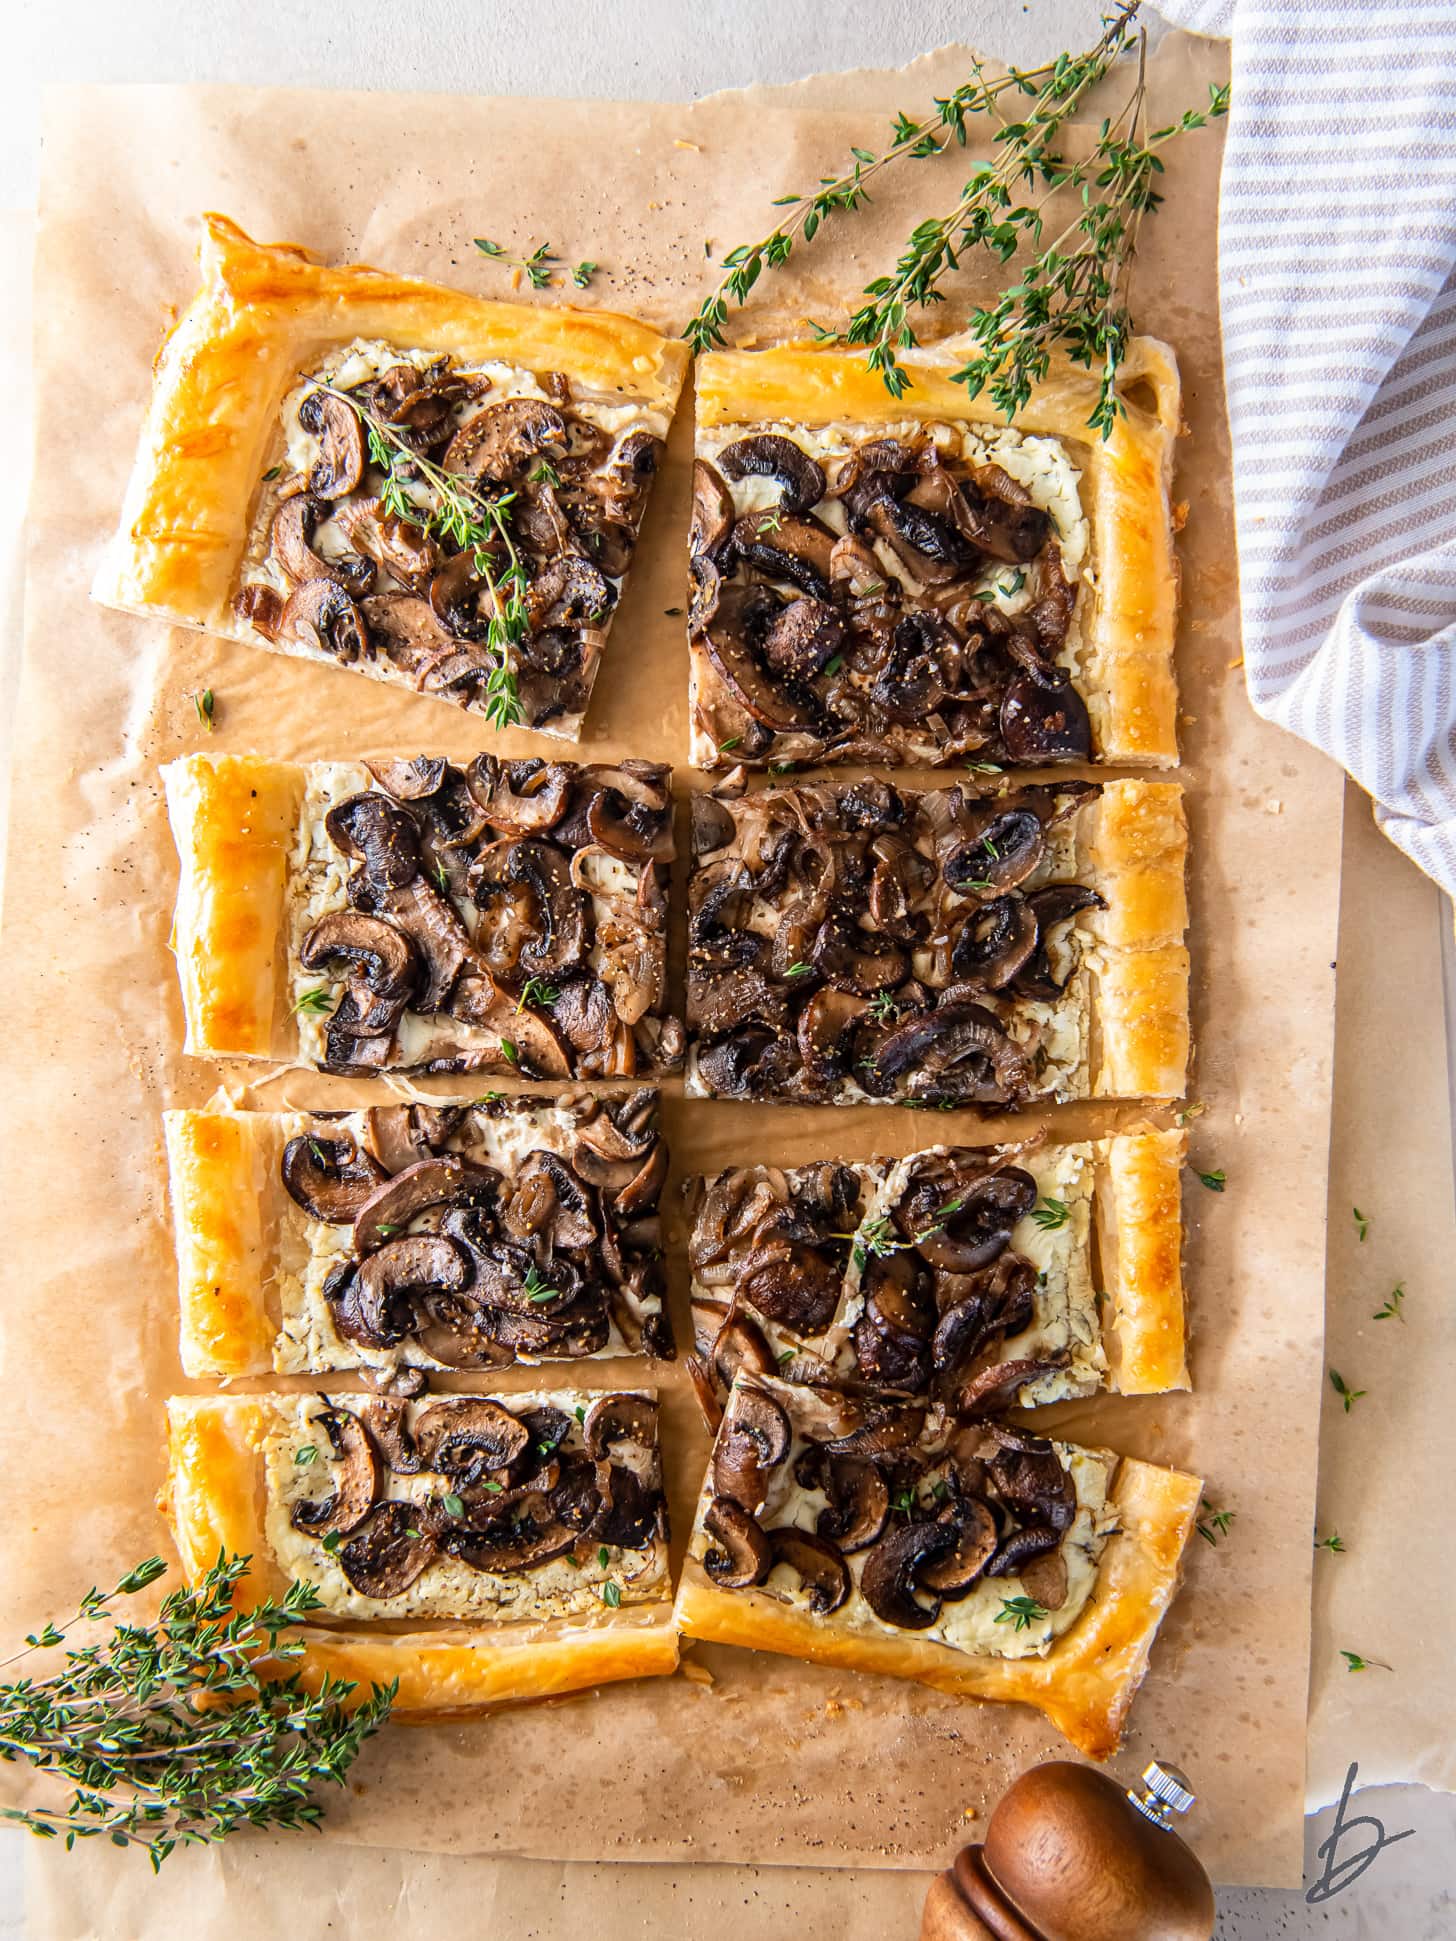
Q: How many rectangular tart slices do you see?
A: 8